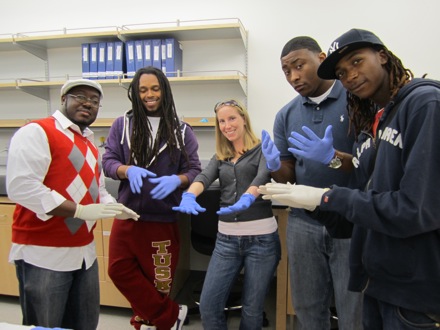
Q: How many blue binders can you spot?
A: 11